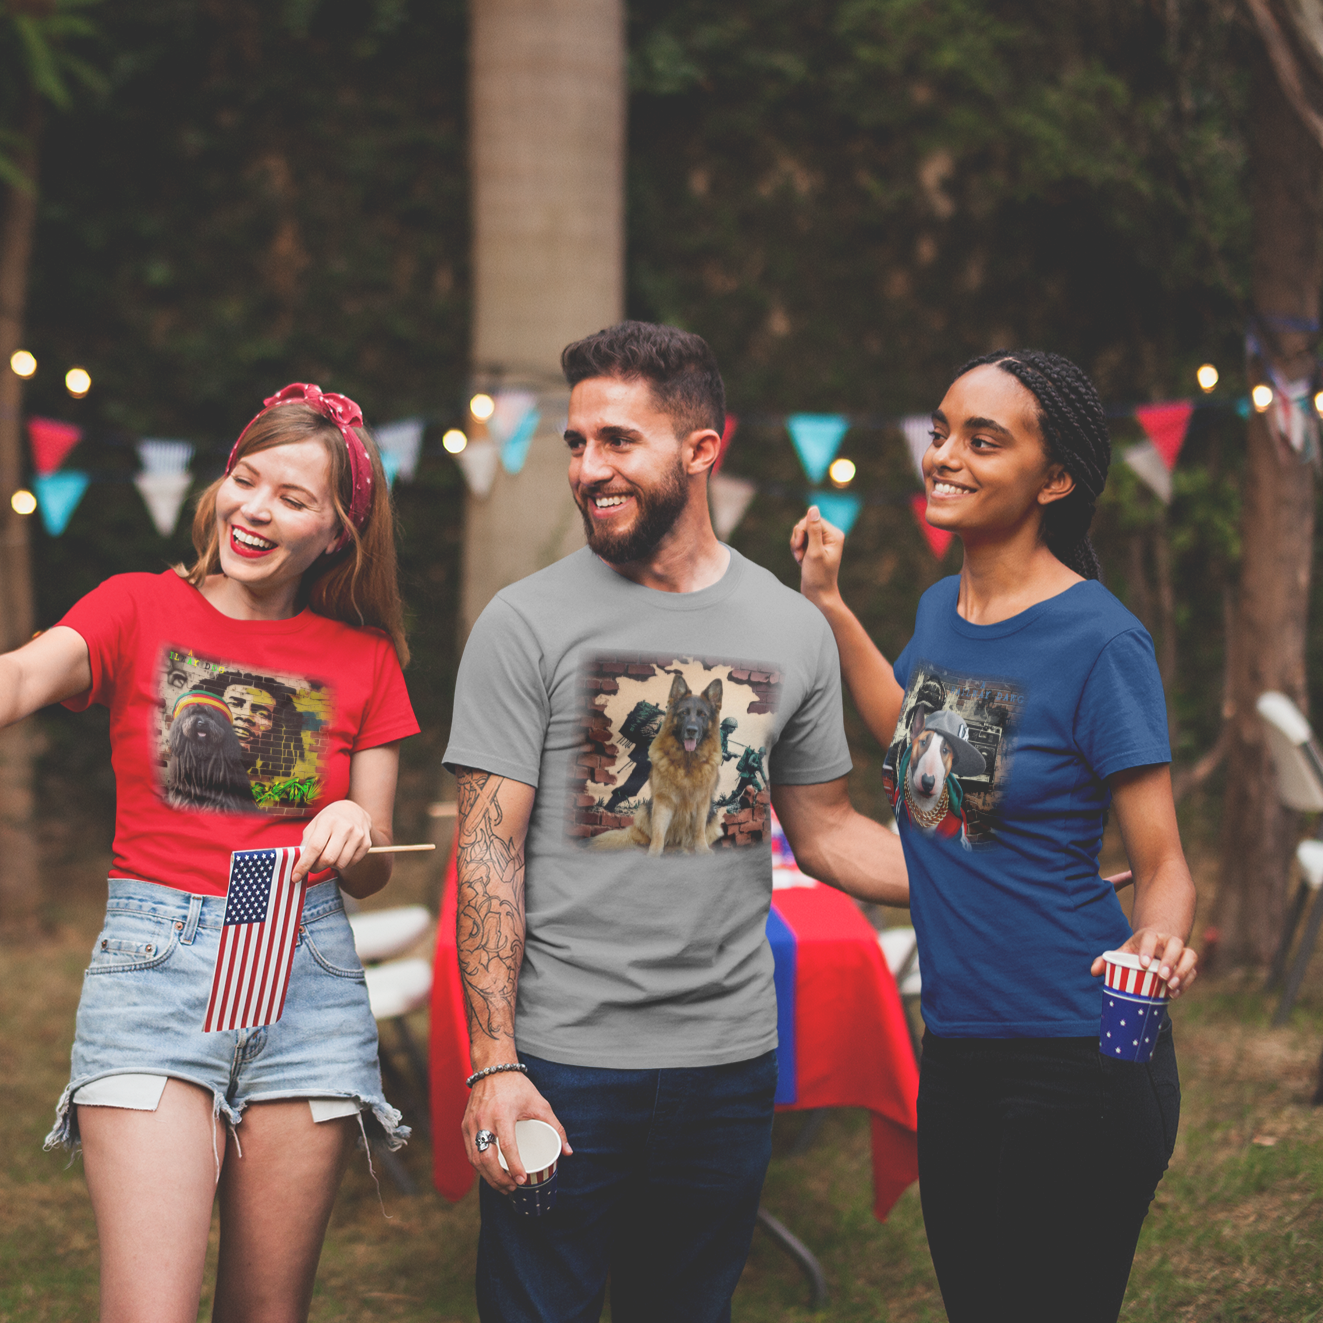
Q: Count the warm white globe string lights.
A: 9